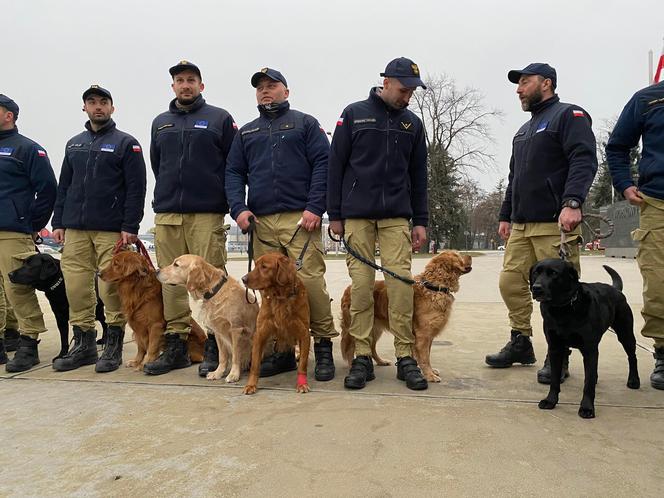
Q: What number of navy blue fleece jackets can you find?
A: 7